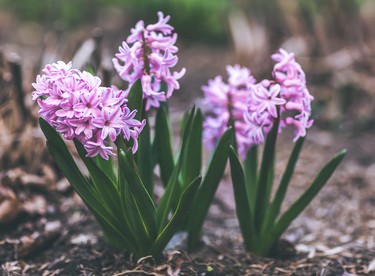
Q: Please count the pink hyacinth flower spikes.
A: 4